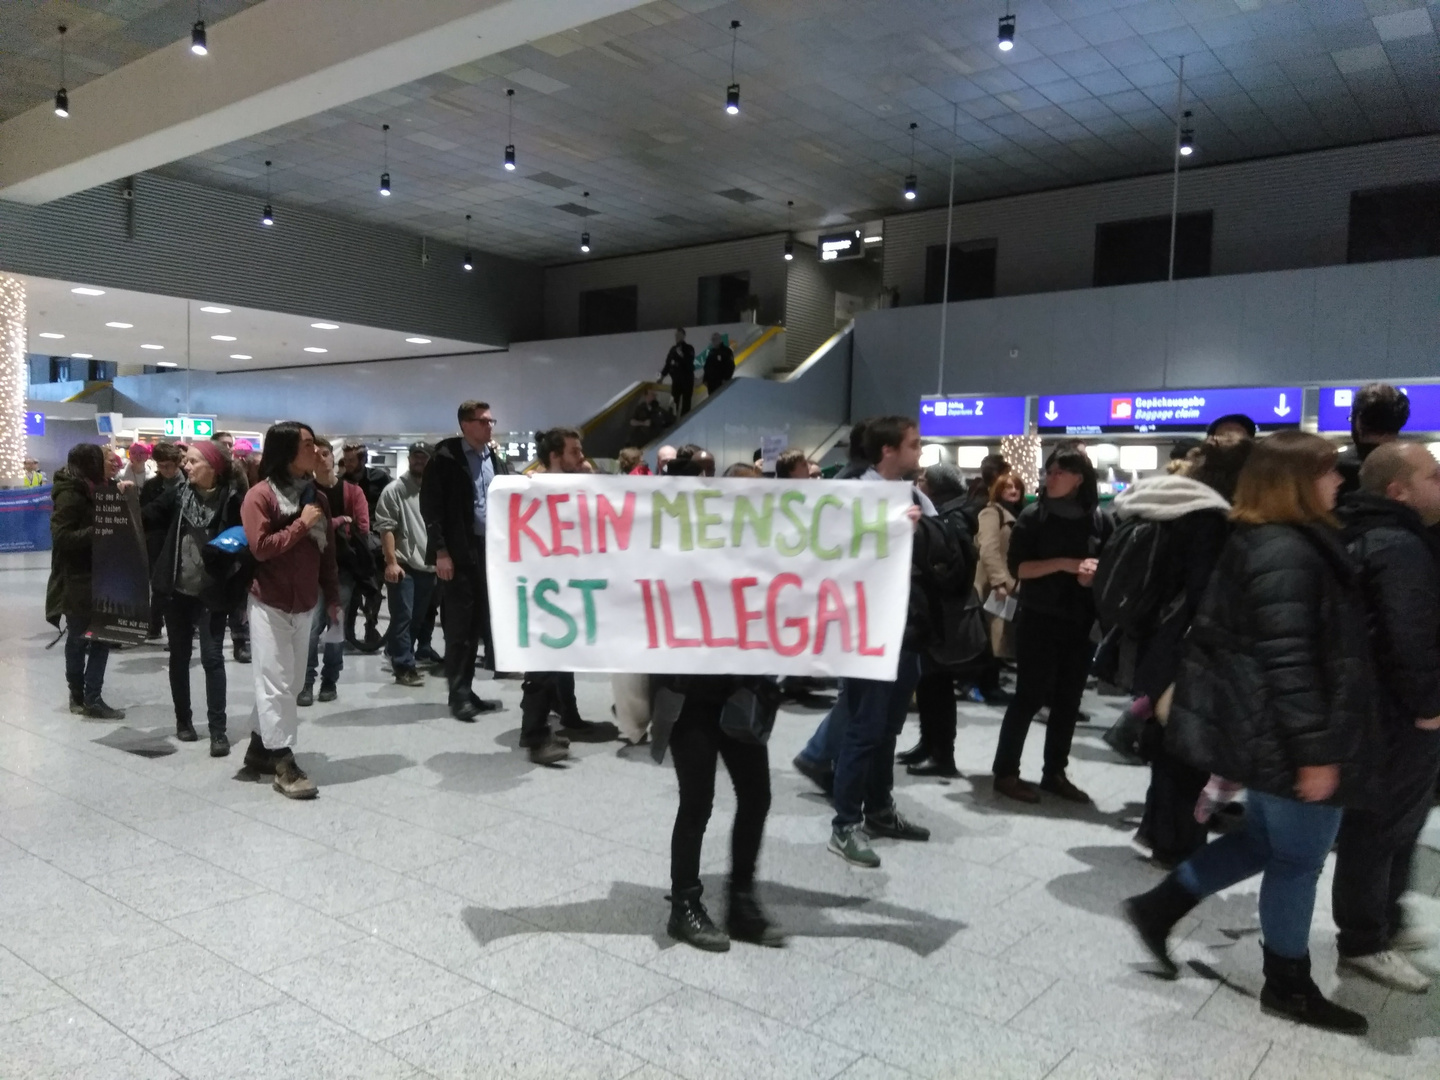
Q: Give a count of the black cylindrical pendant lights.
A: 12